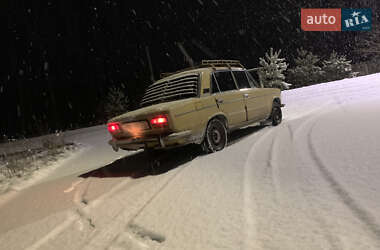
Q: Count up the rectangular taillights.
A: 2